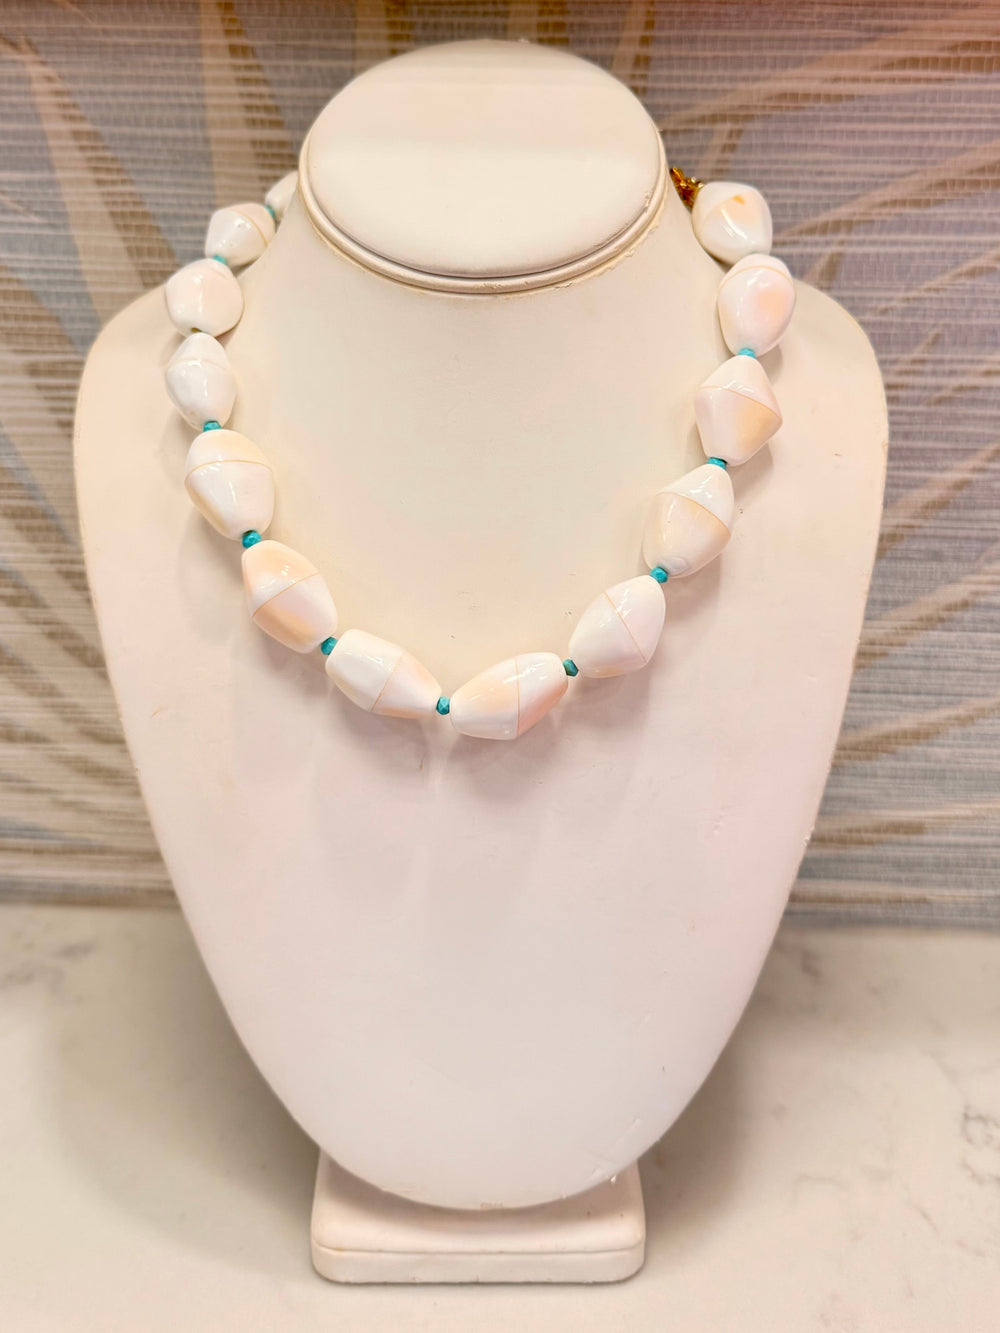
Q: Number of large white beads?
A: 13